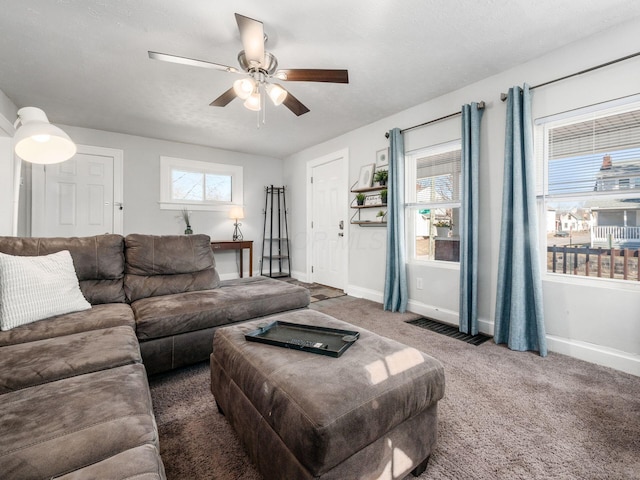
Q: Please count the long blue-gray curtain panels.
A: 3